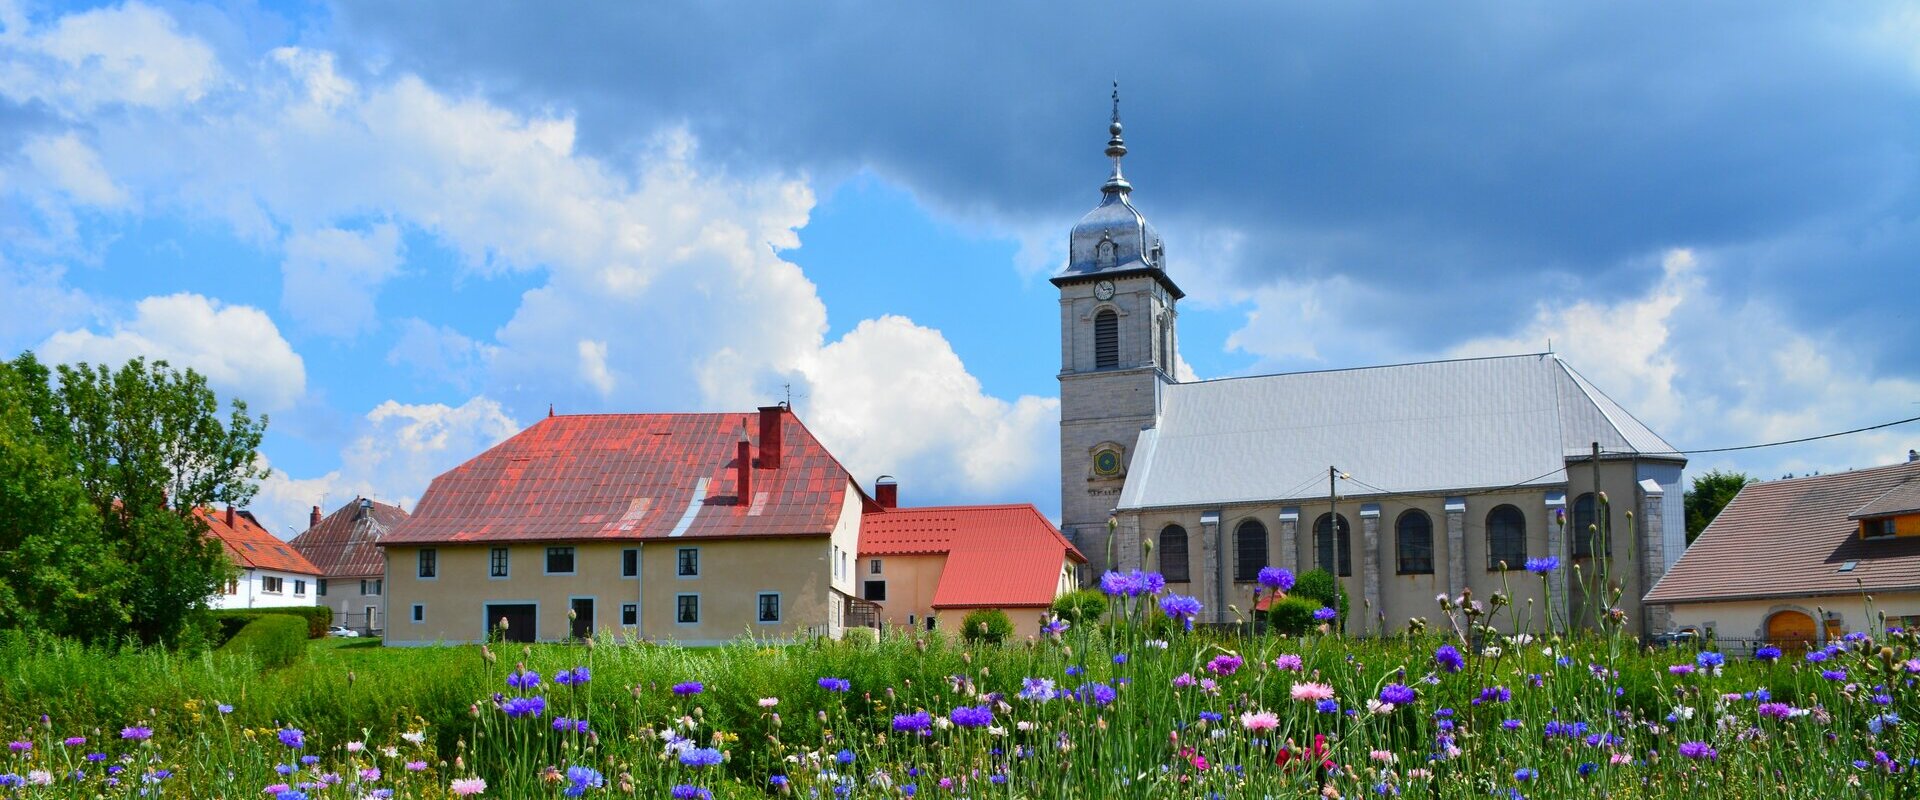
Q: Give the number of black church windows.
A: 6